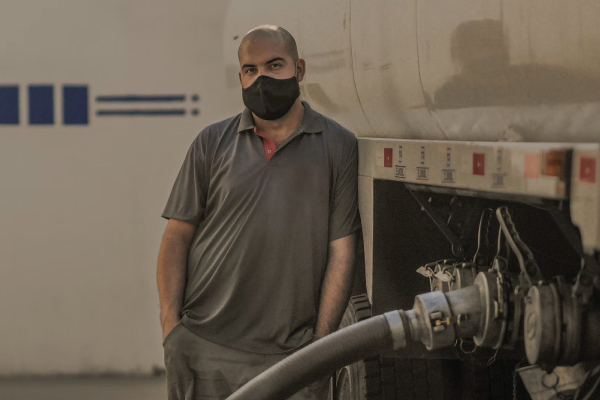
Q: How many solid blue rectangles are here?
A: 3